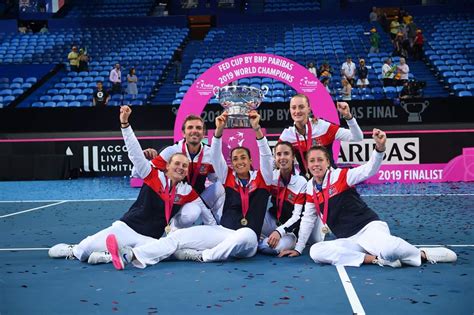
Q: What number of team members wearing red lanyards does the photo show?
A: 6